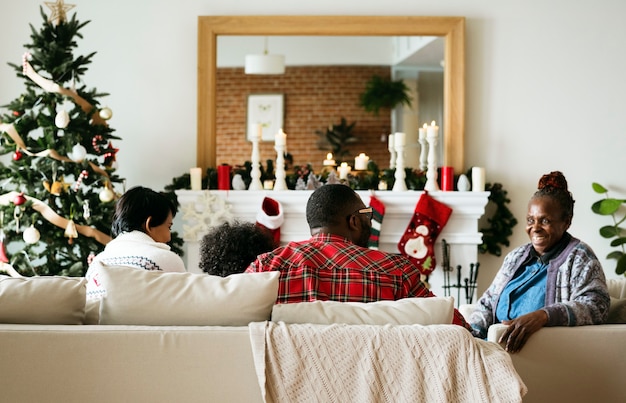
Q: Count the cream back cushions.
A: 3